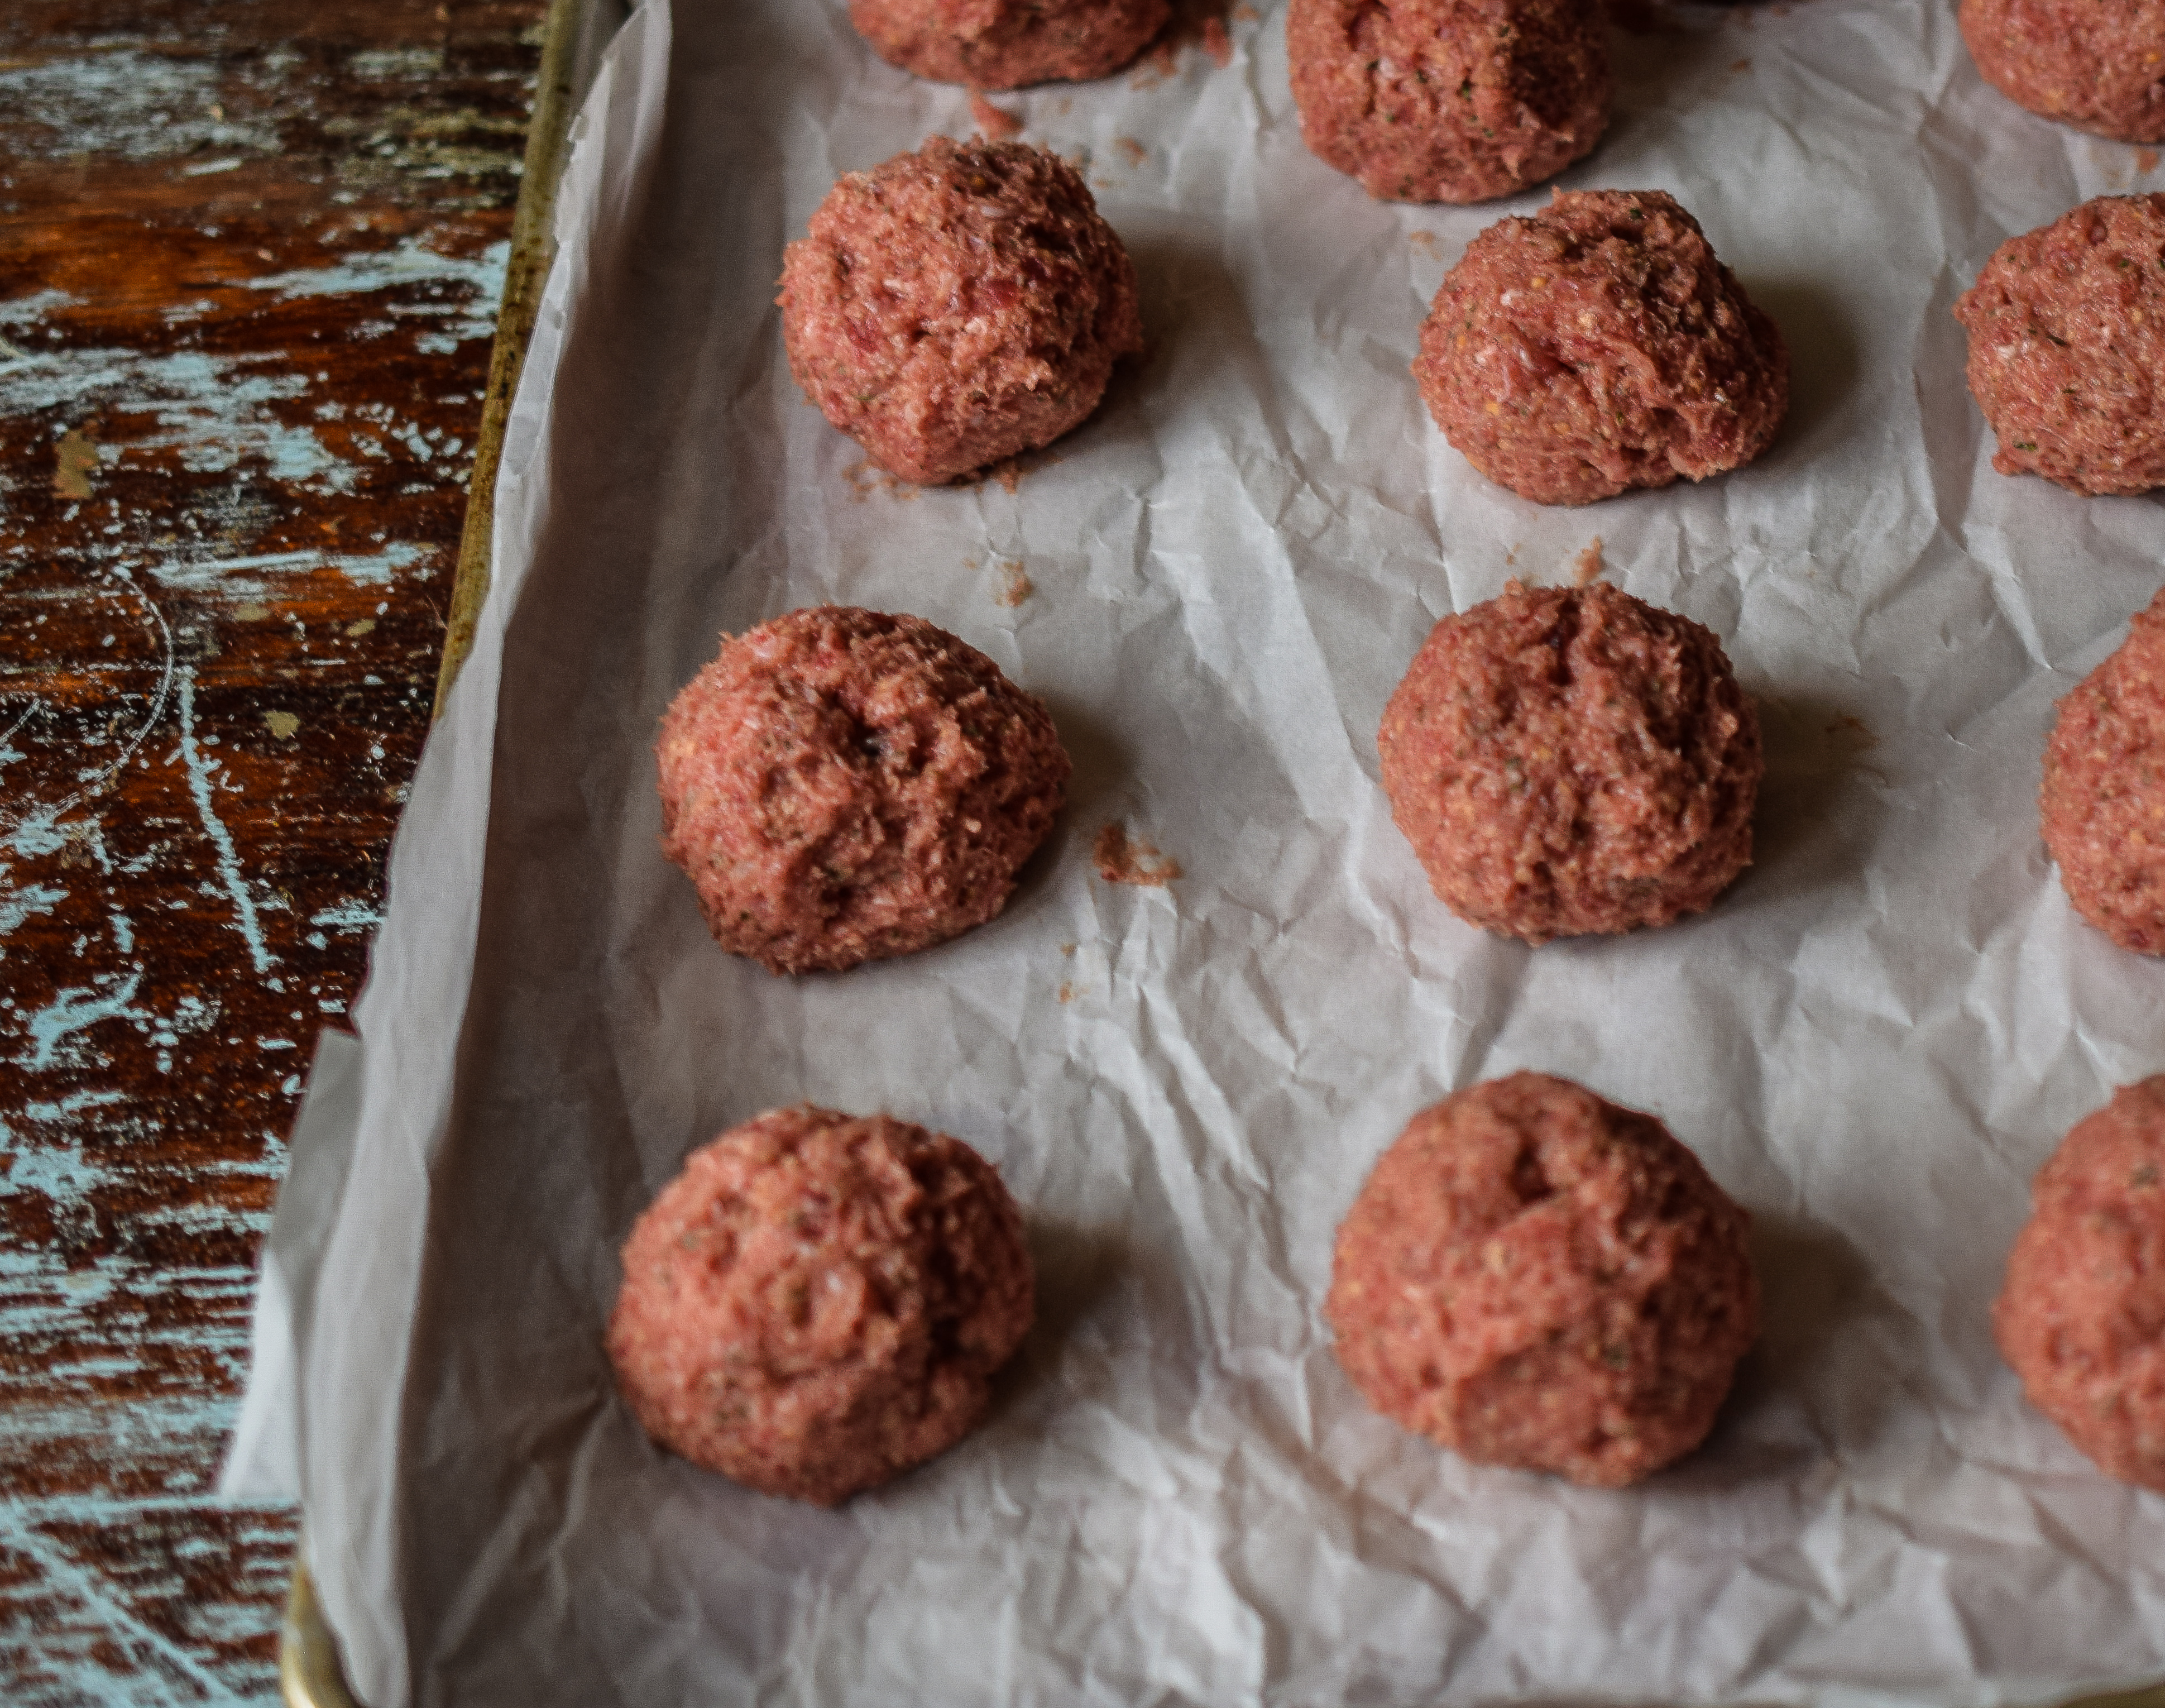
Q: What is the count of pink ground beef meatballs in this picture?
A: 12